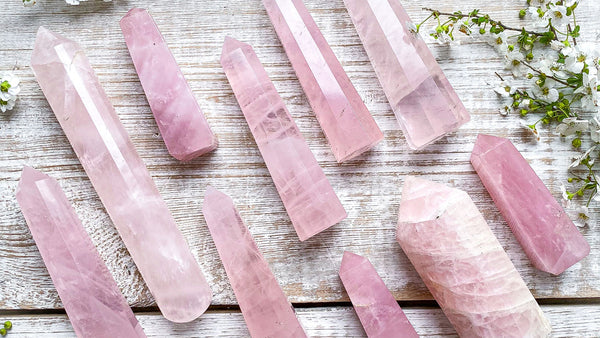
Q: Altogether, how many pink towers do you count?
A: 10